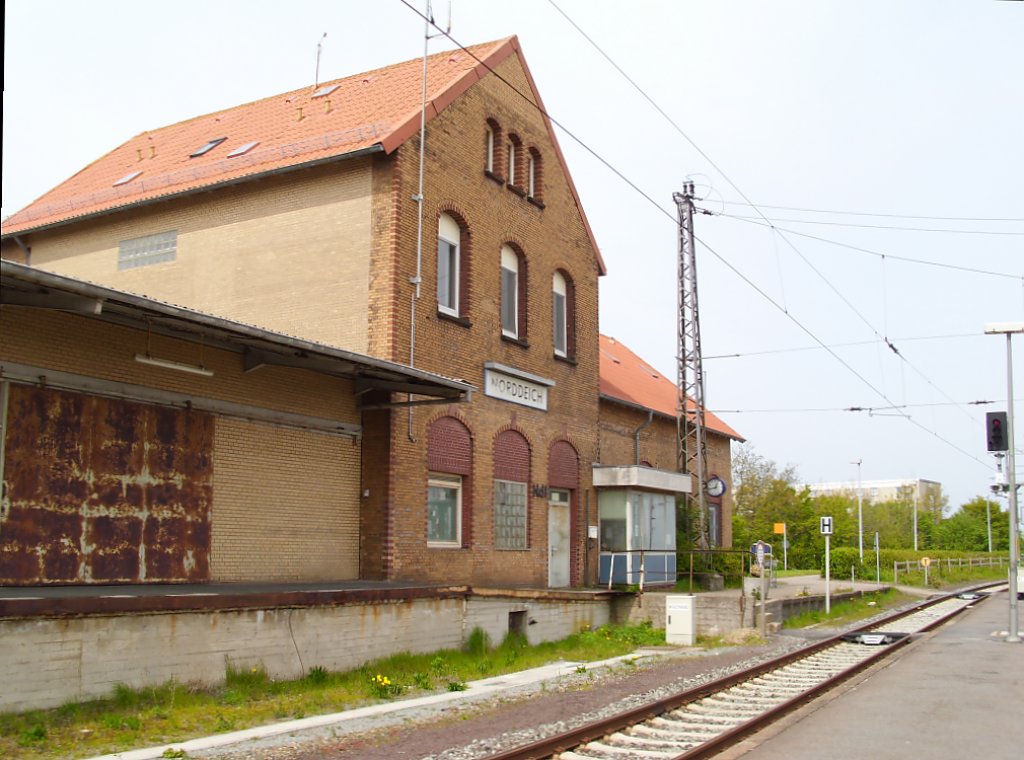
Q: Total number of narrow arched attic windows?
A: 3